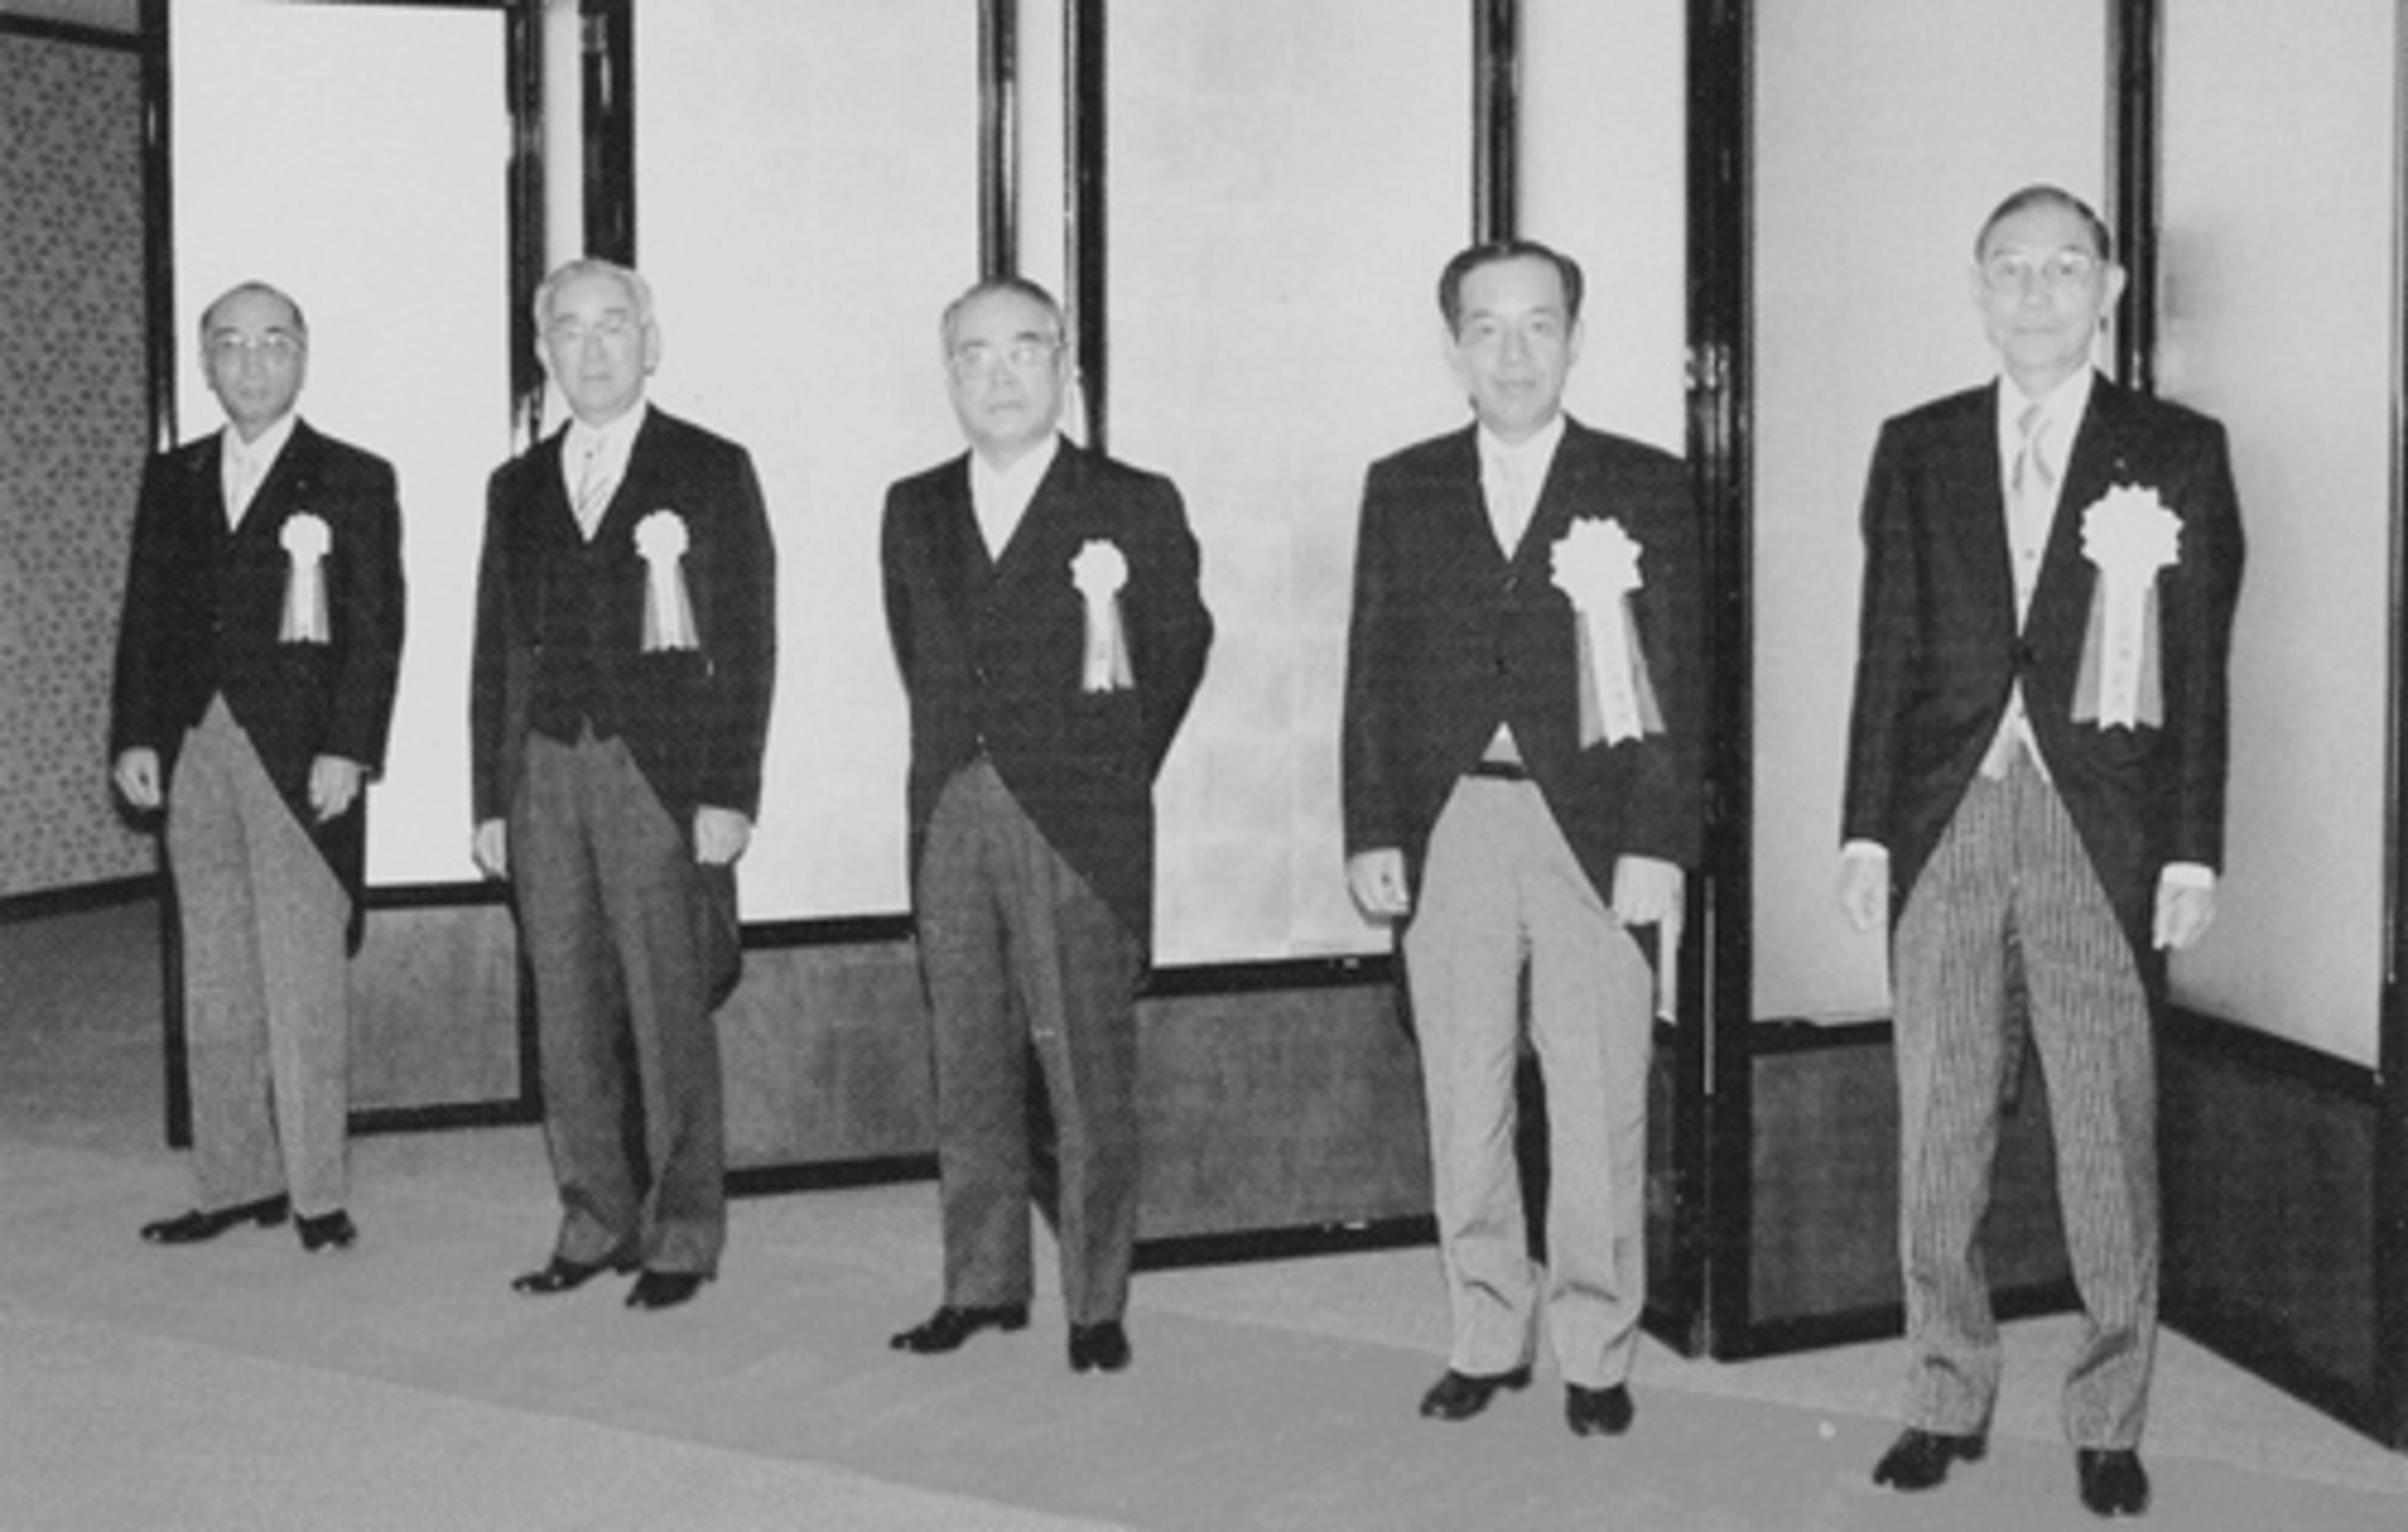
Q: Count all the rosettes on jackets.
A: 5